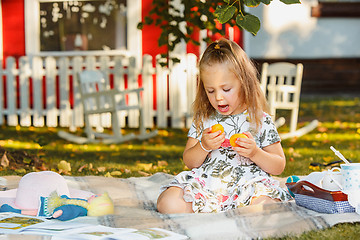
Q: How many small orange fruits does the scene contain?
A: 2